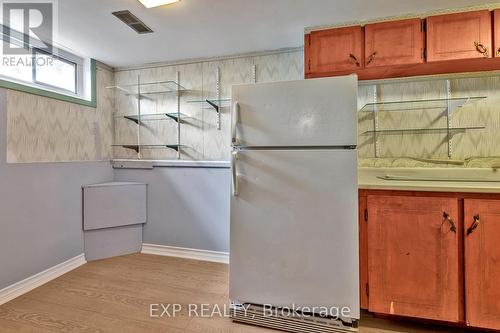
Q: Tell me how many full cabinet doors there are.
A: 4